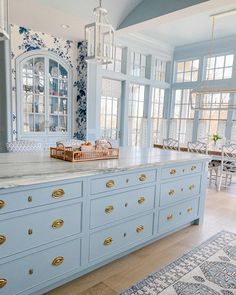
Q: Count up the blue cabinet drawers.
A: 9